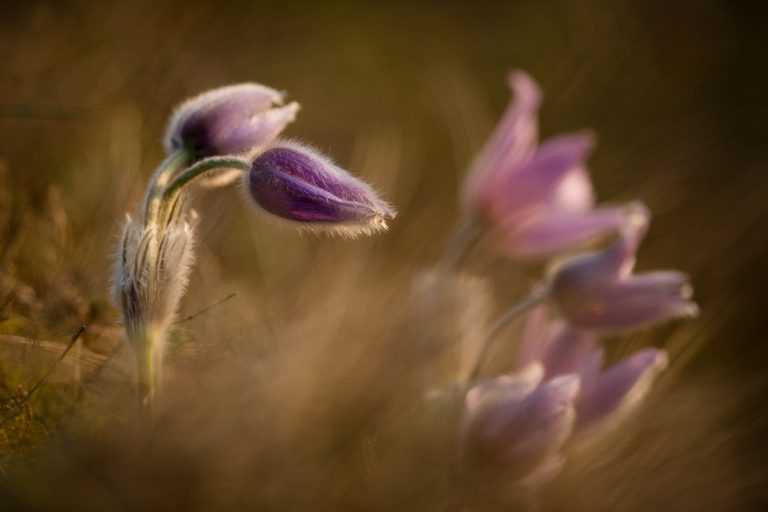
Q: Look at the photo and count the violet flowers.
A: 6